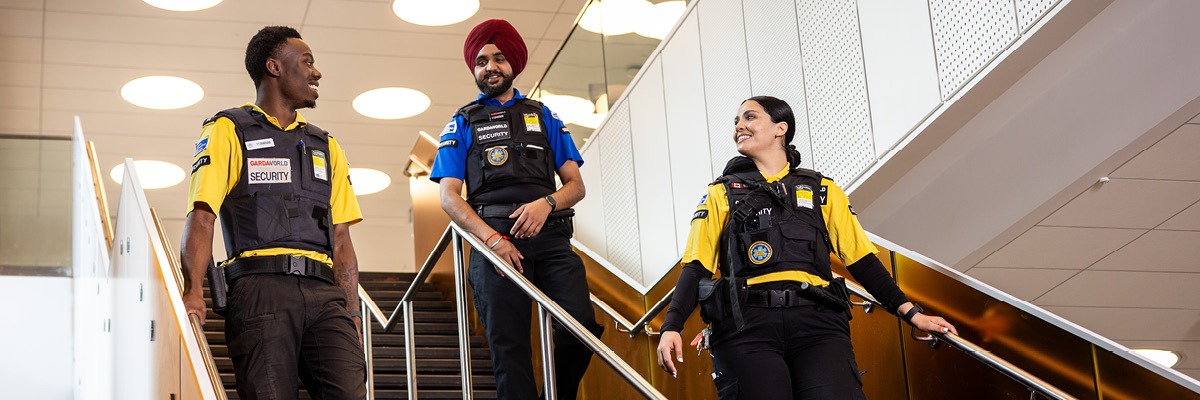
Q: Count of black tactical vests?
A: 3